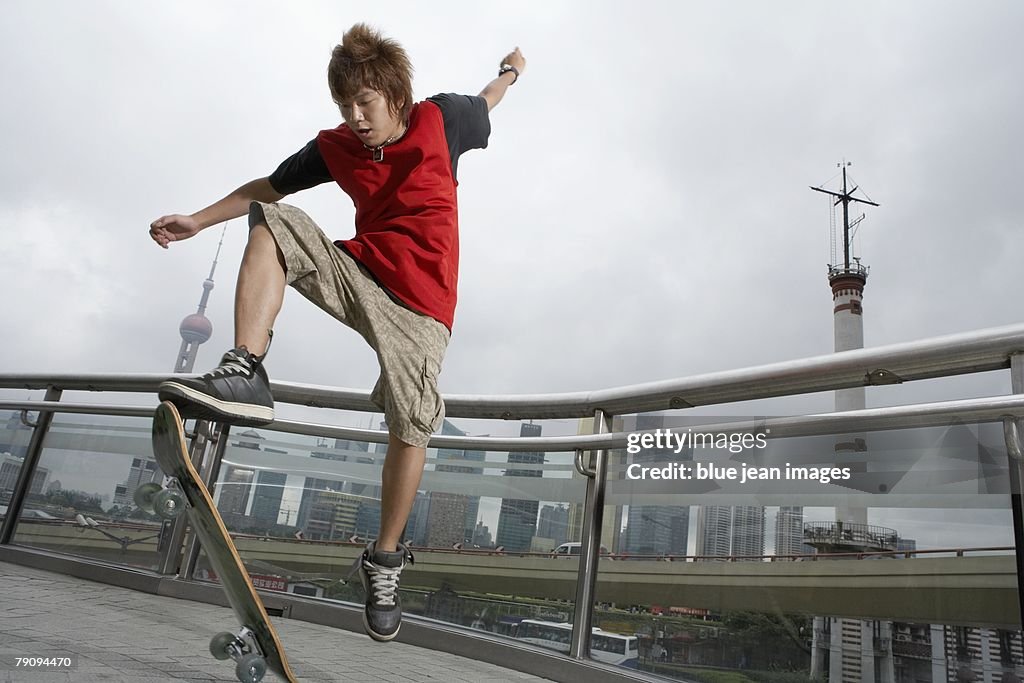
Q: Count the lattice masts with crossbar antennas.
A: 1